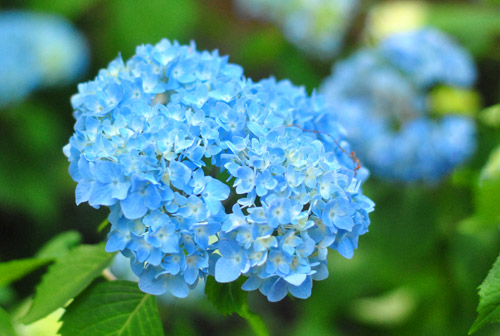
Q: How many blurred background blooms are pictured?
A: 3